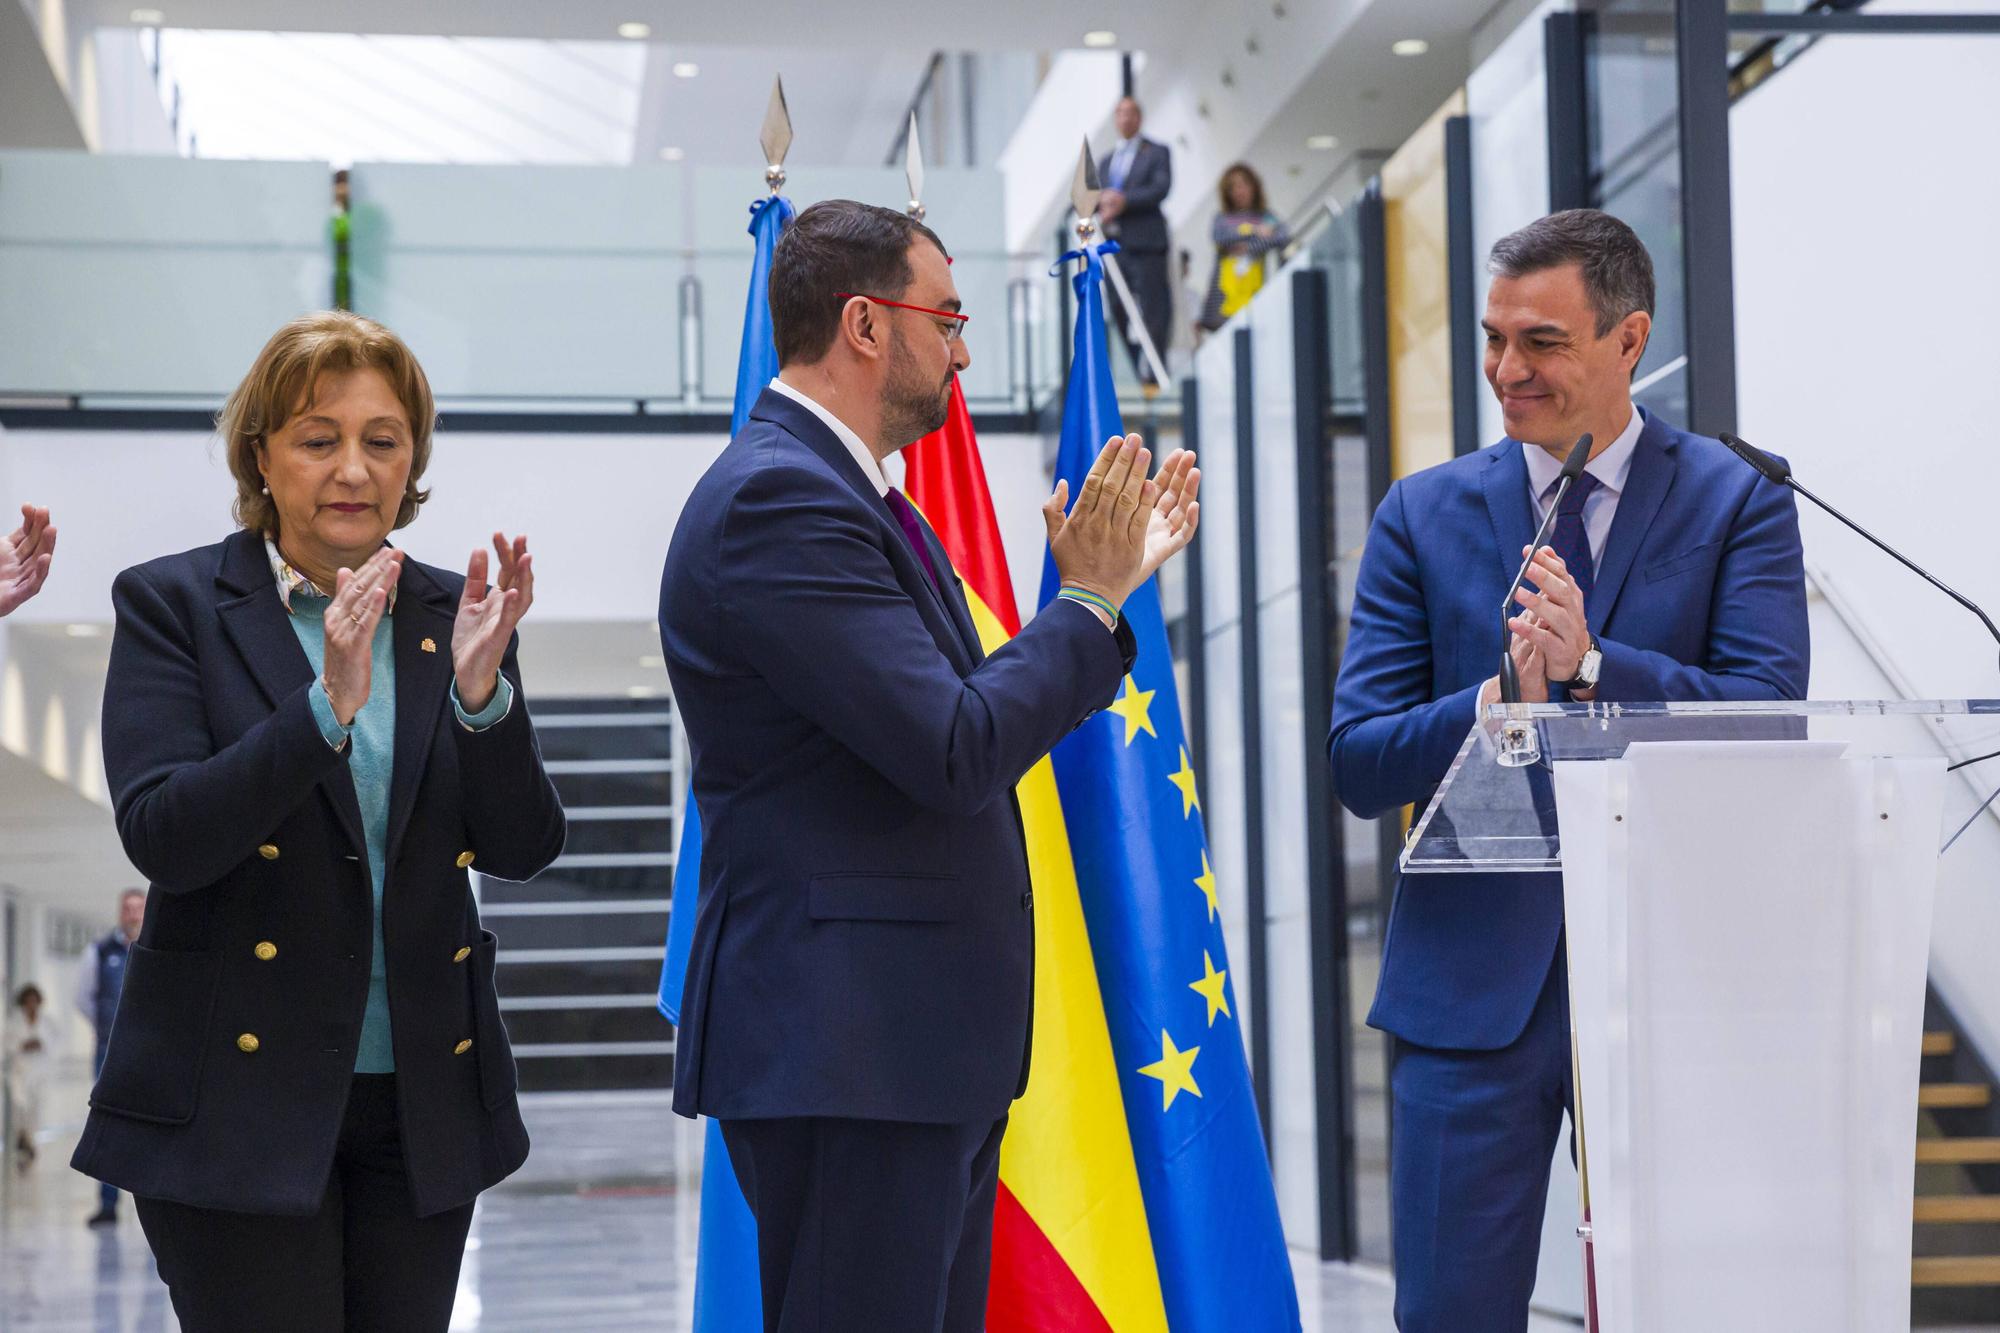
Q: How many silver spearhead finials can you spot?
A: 3